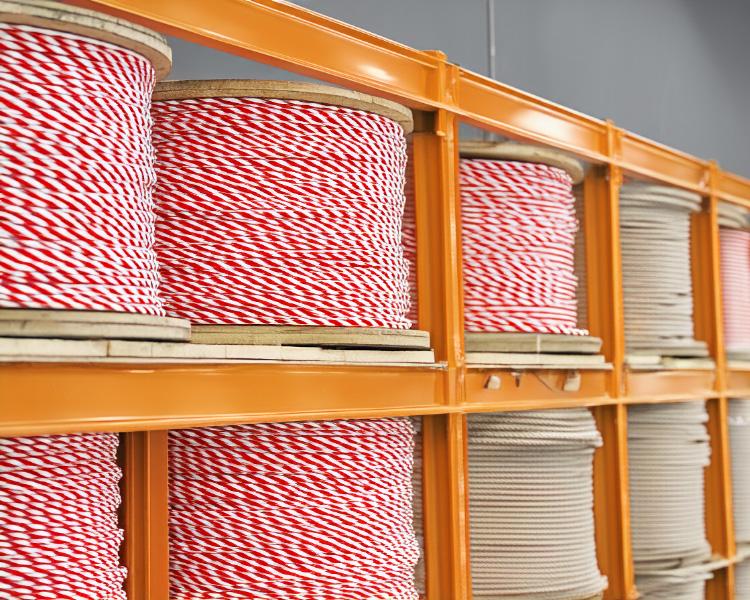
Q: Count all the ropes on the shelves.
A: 10